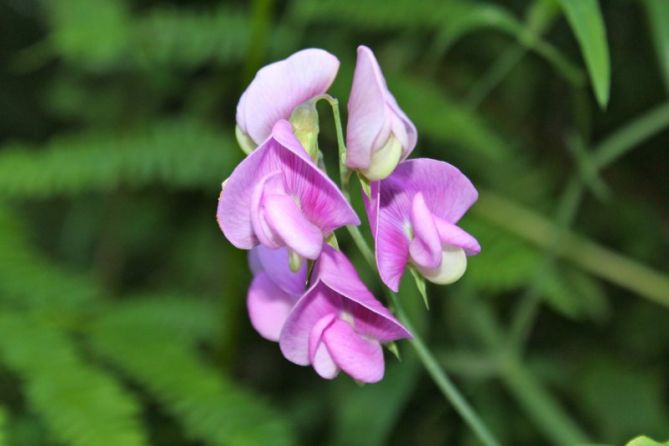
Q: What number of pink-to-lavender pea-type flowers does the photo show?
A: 6